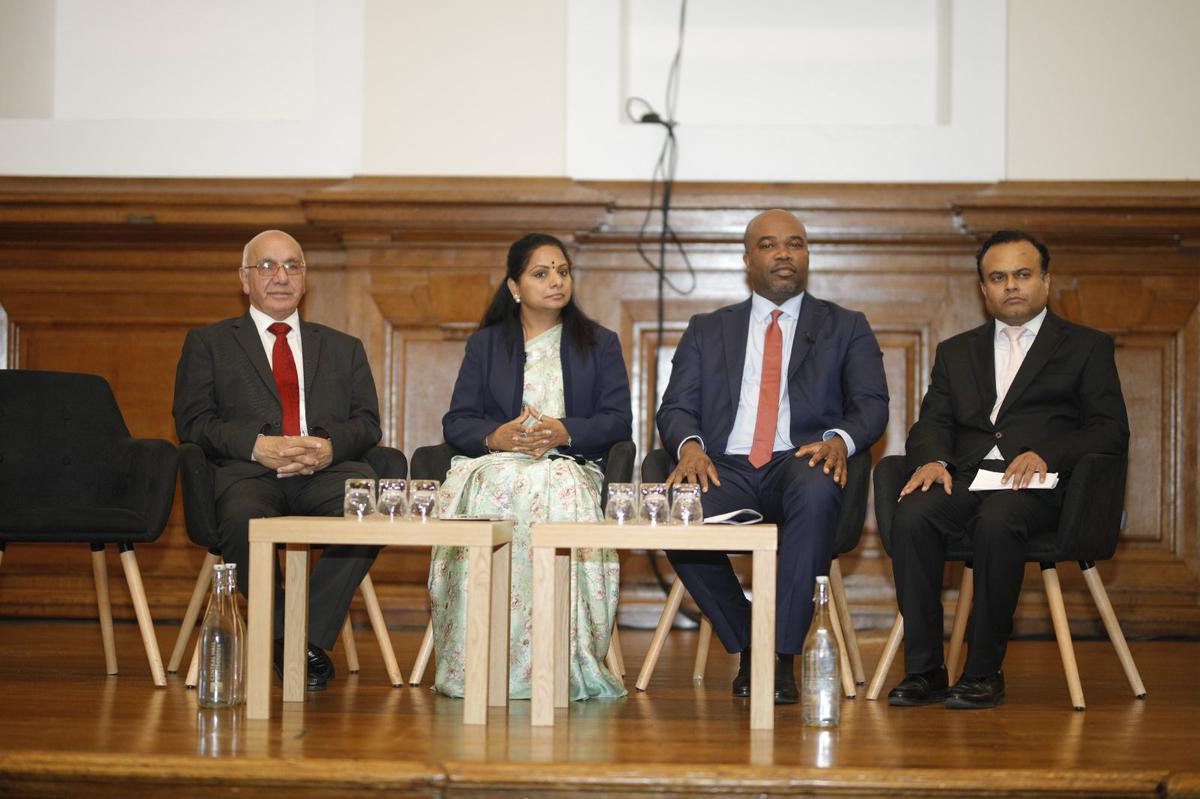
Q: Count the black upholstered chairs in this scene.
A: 5